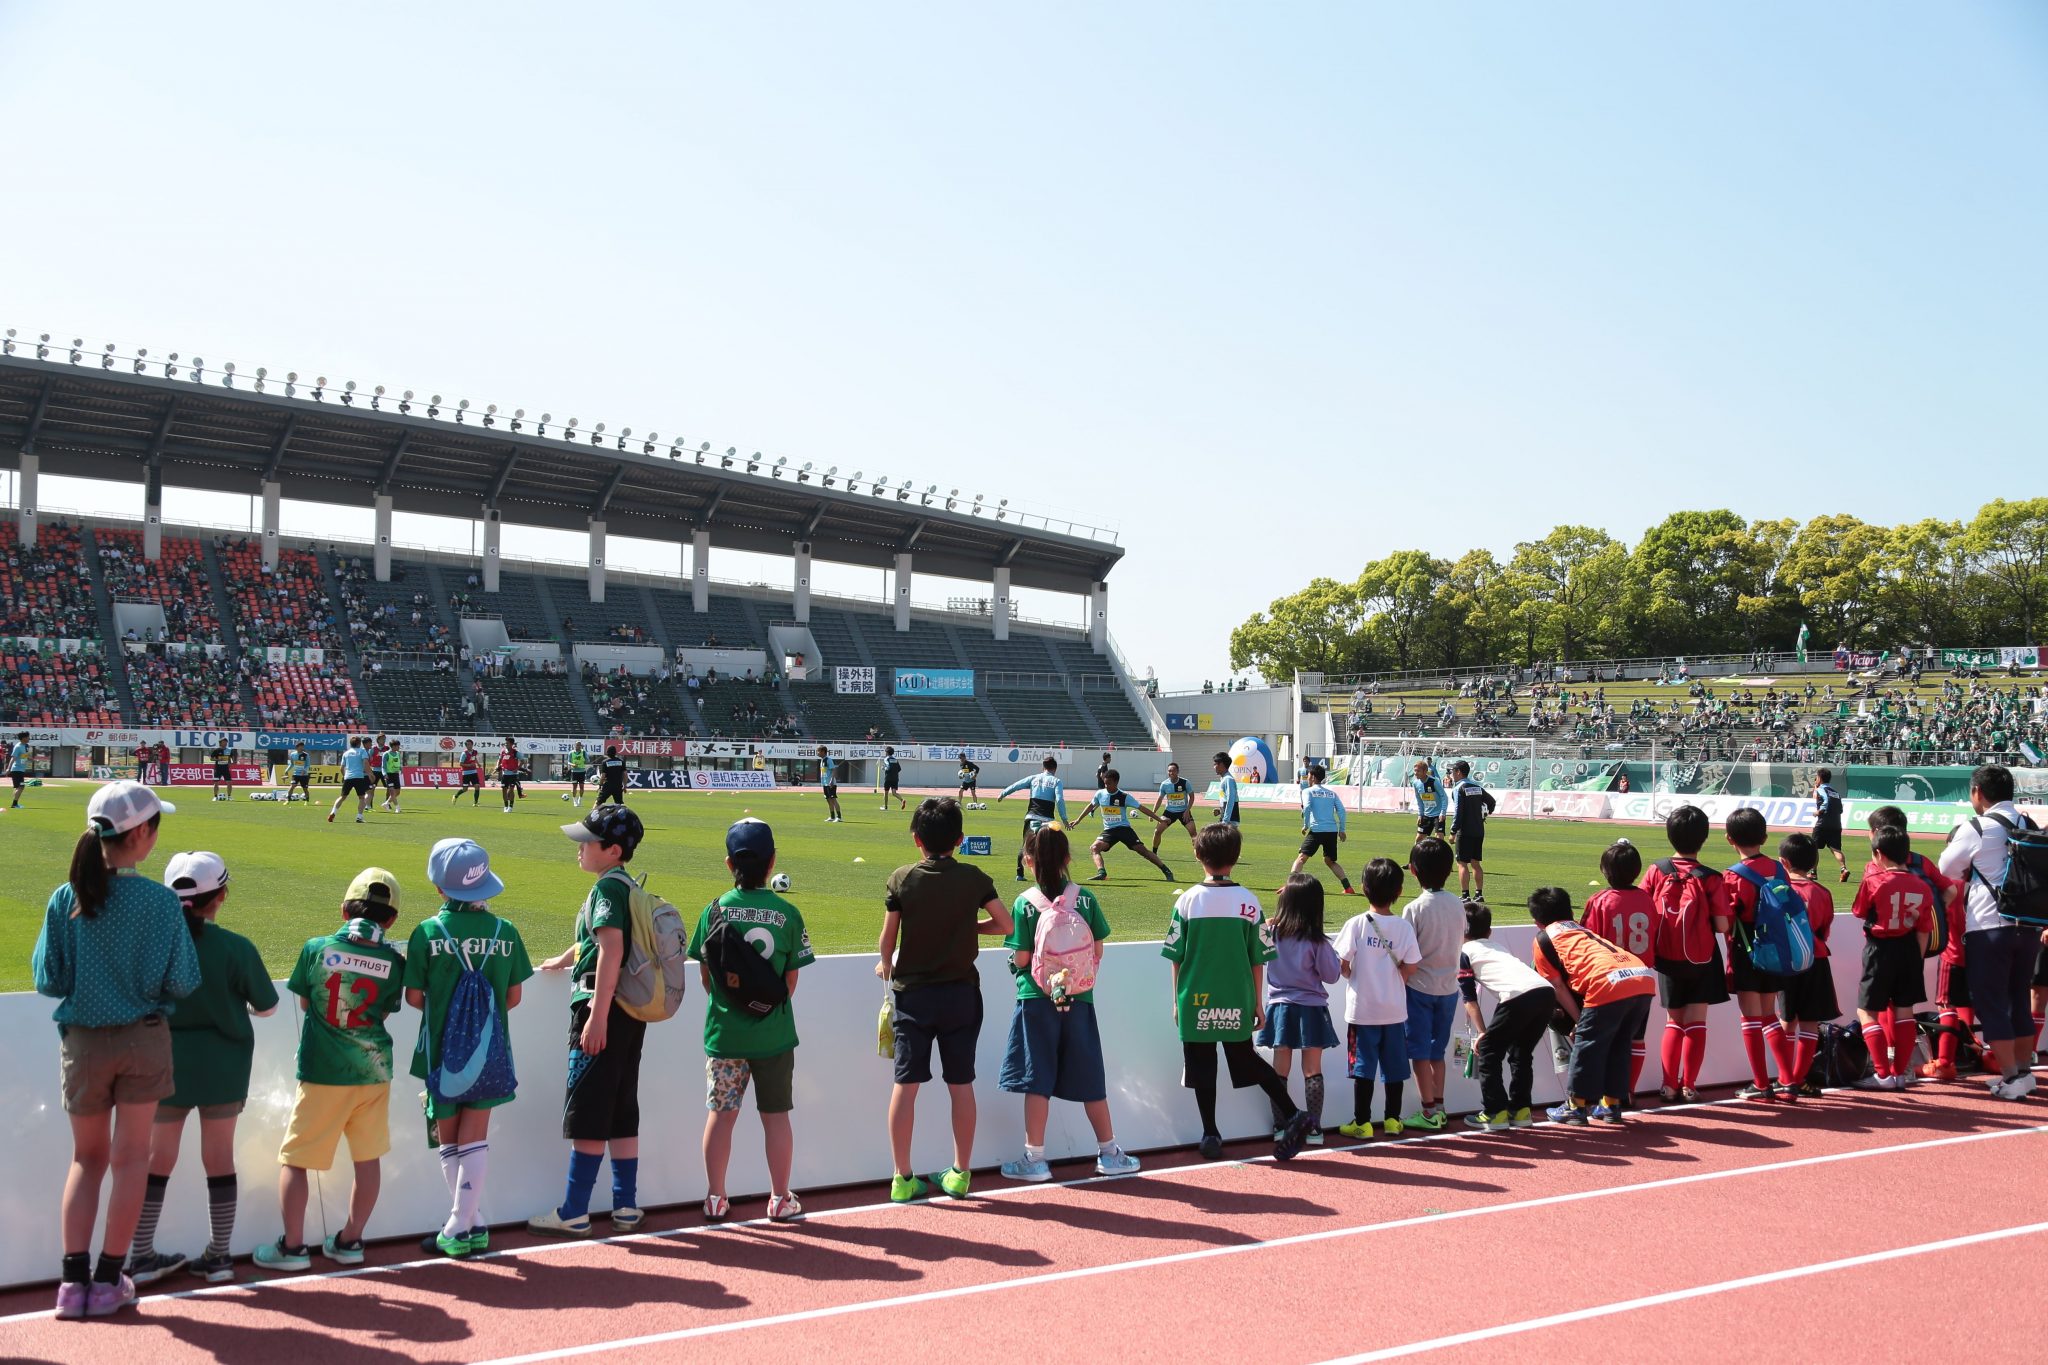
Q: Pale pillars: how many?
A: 11